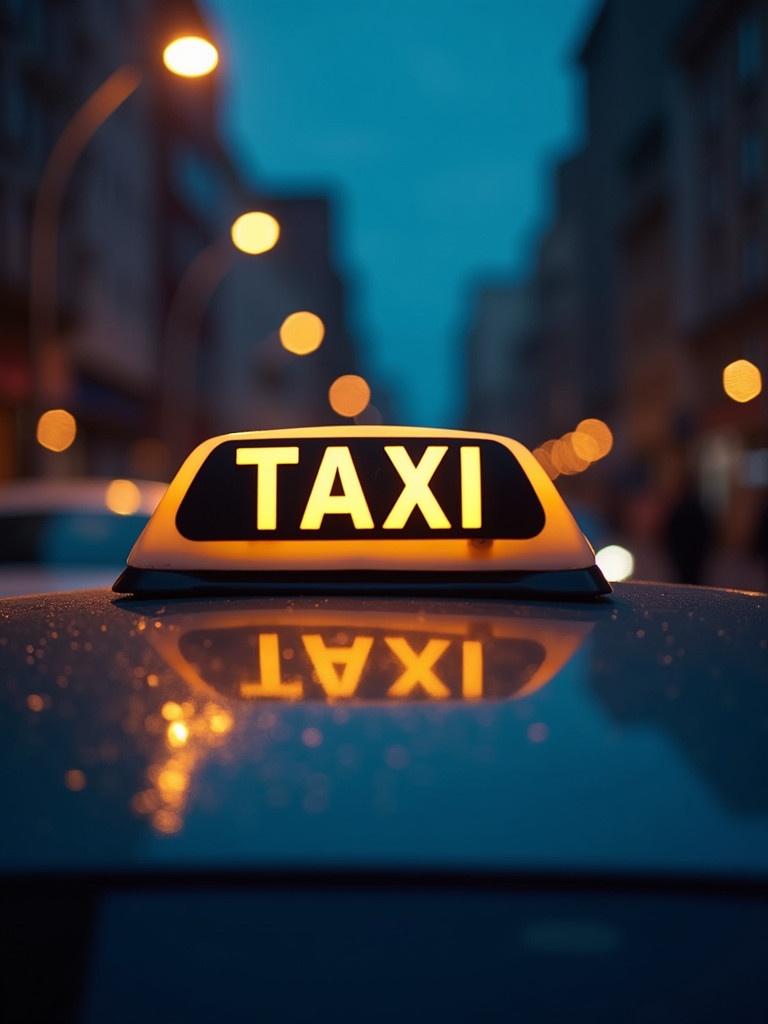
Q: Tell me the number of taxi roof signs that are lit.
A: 1